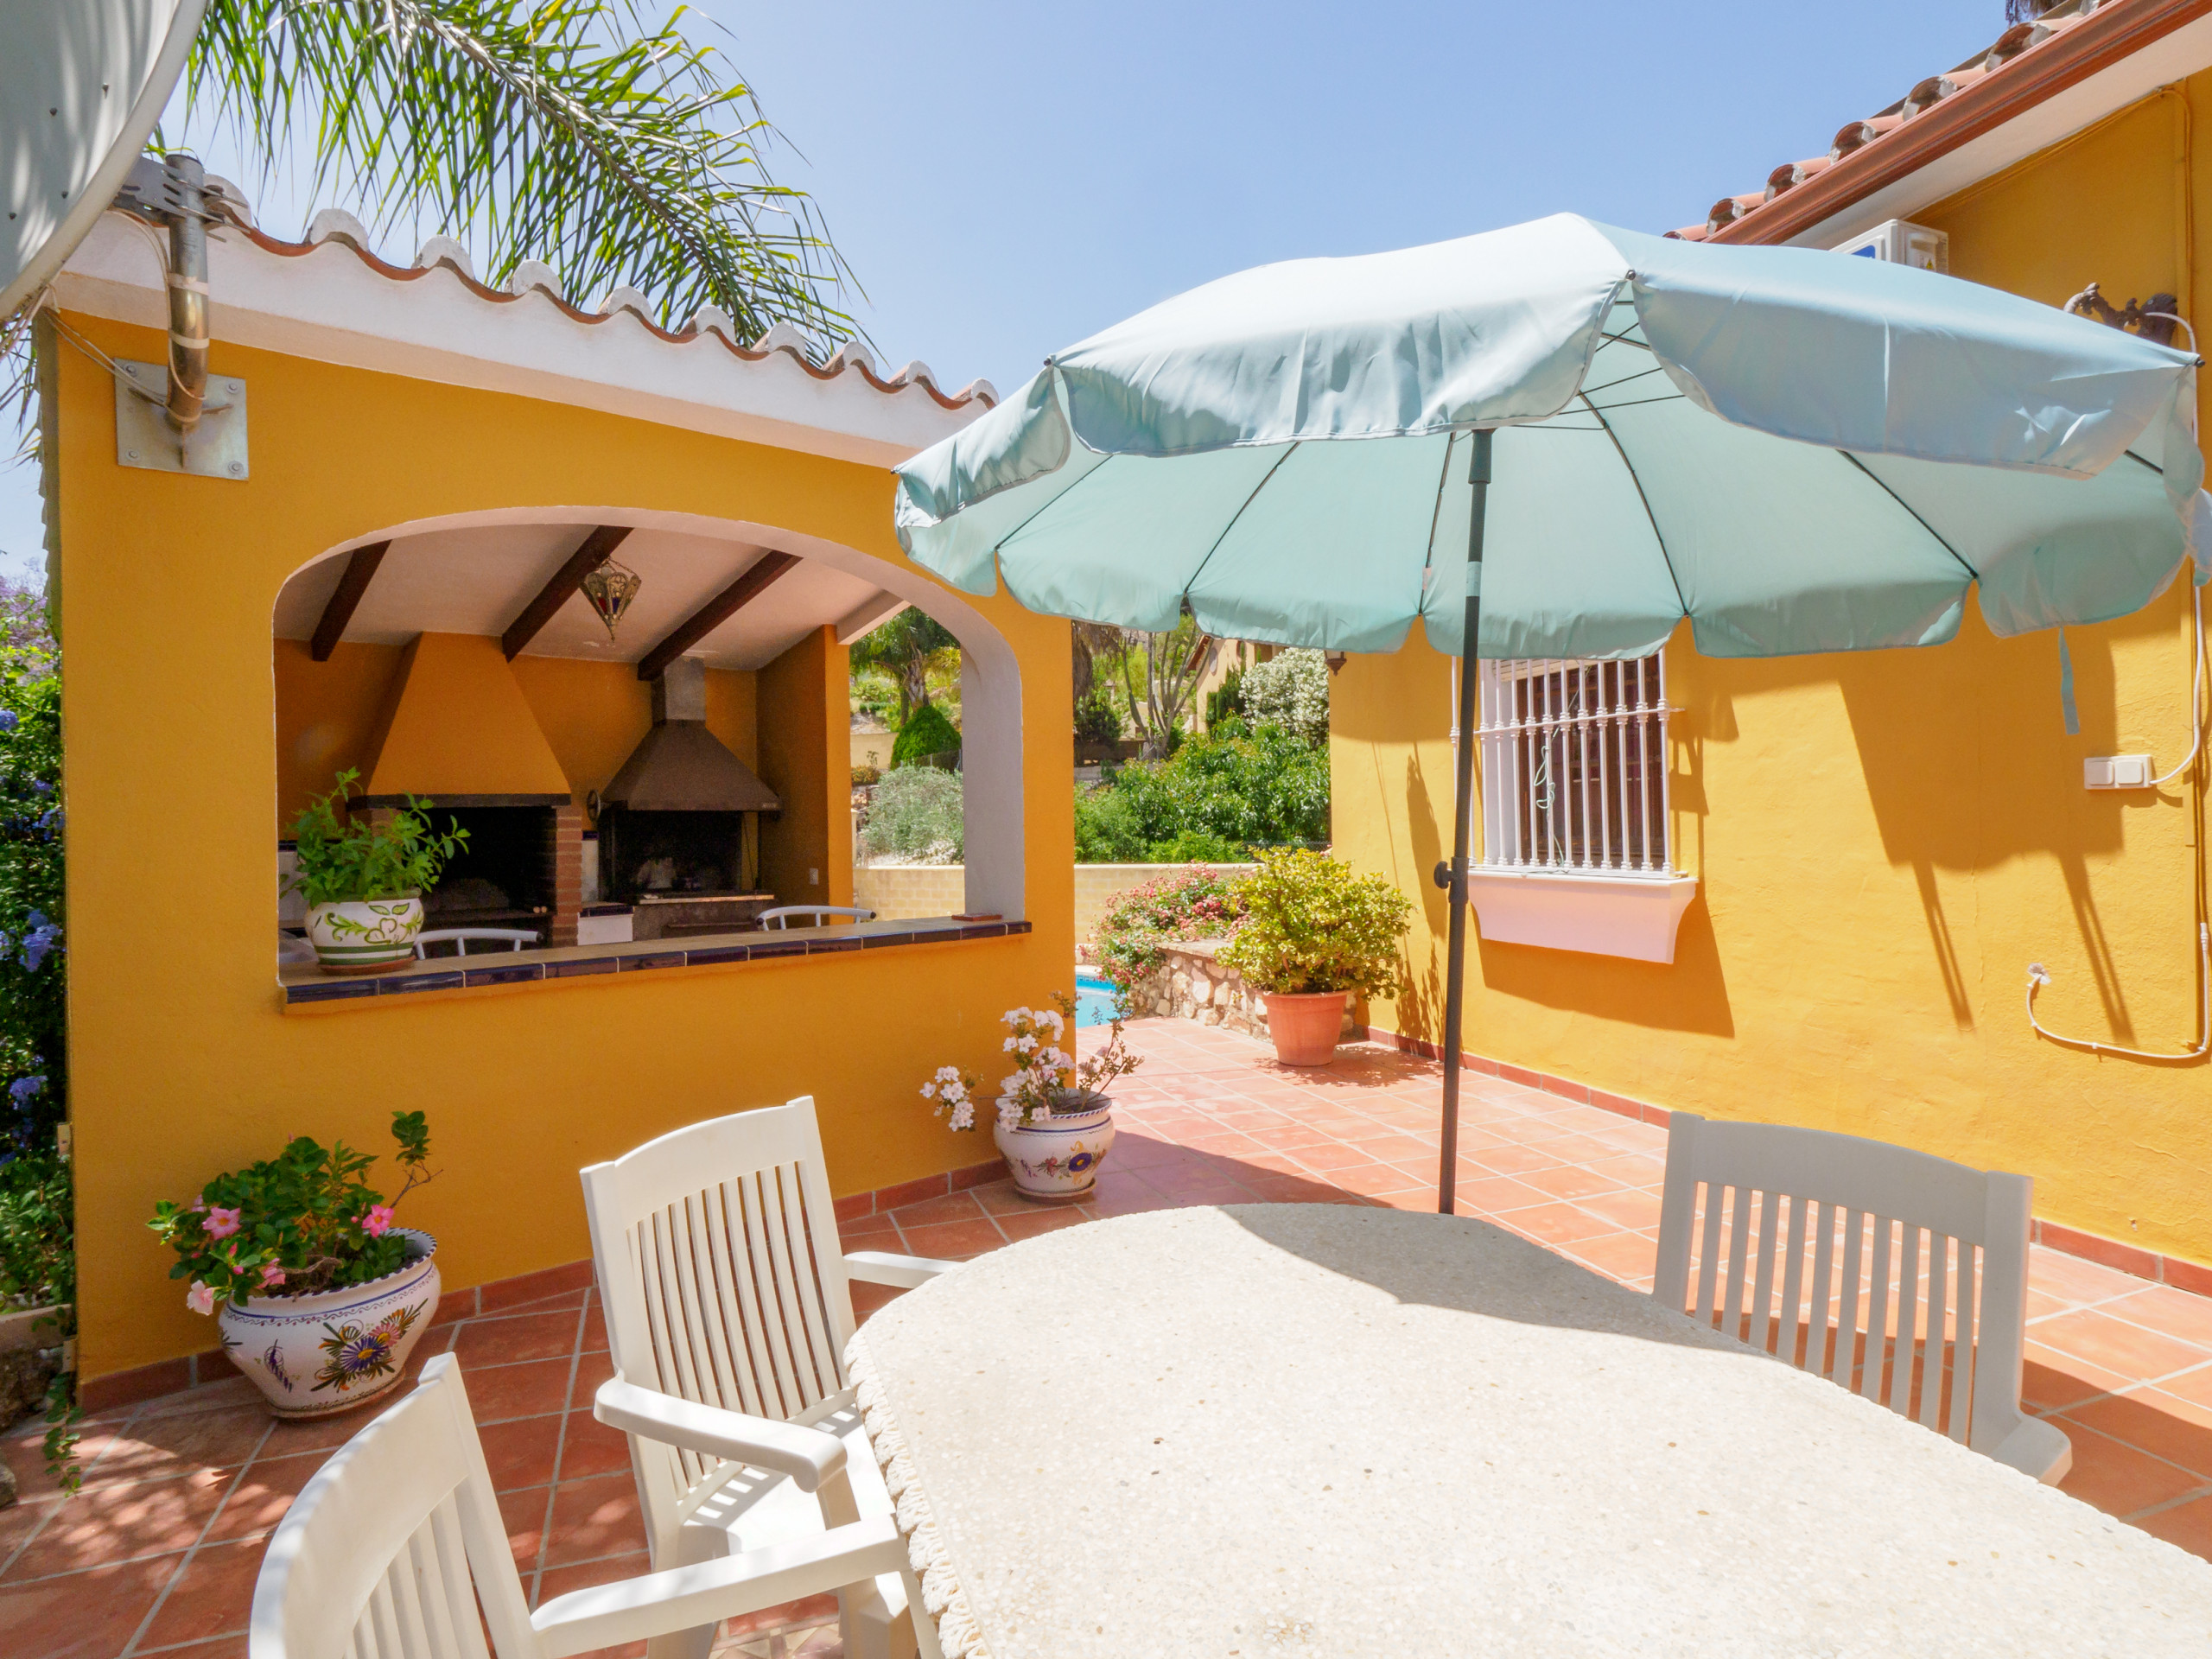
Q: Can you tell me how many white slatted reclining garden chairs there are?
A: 3